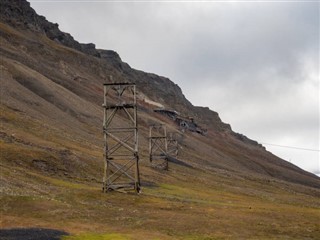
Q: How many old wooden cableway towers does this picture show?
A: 3